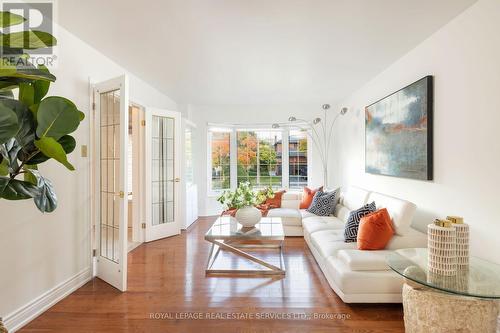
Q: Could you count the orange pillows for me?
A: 3